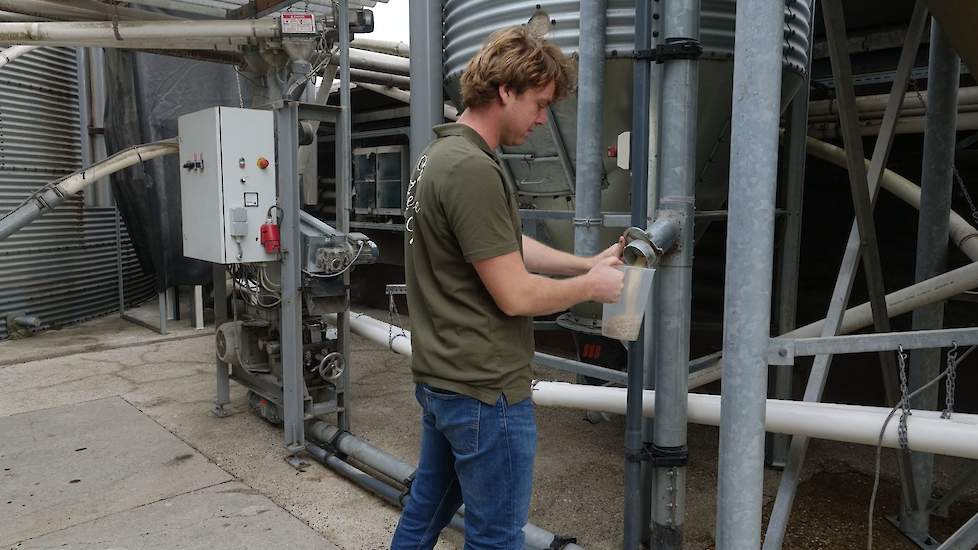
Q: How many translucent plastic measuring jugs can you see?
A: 1